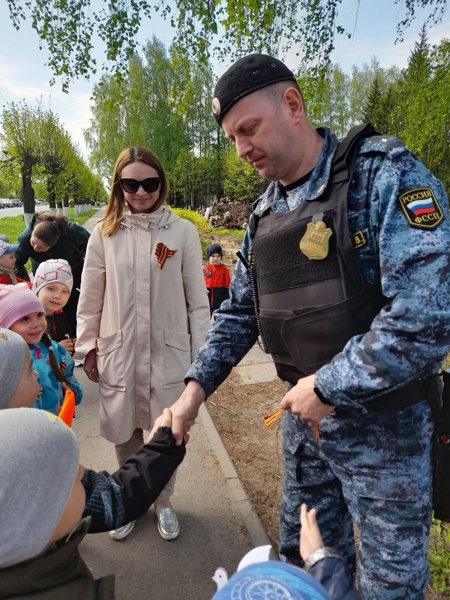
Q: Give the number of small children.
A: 7